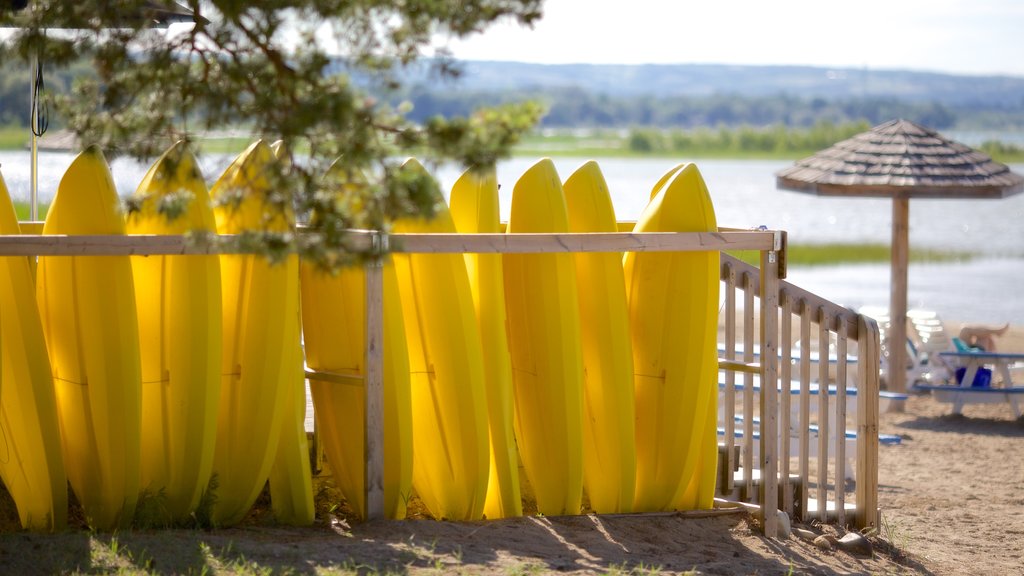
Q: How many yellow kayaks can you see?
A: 12